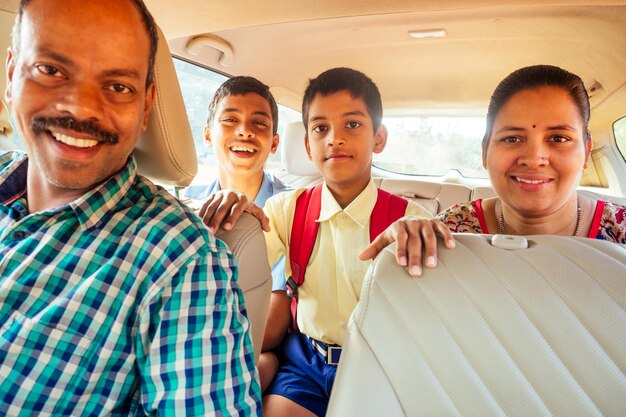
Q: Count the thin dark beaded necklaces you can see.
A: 1